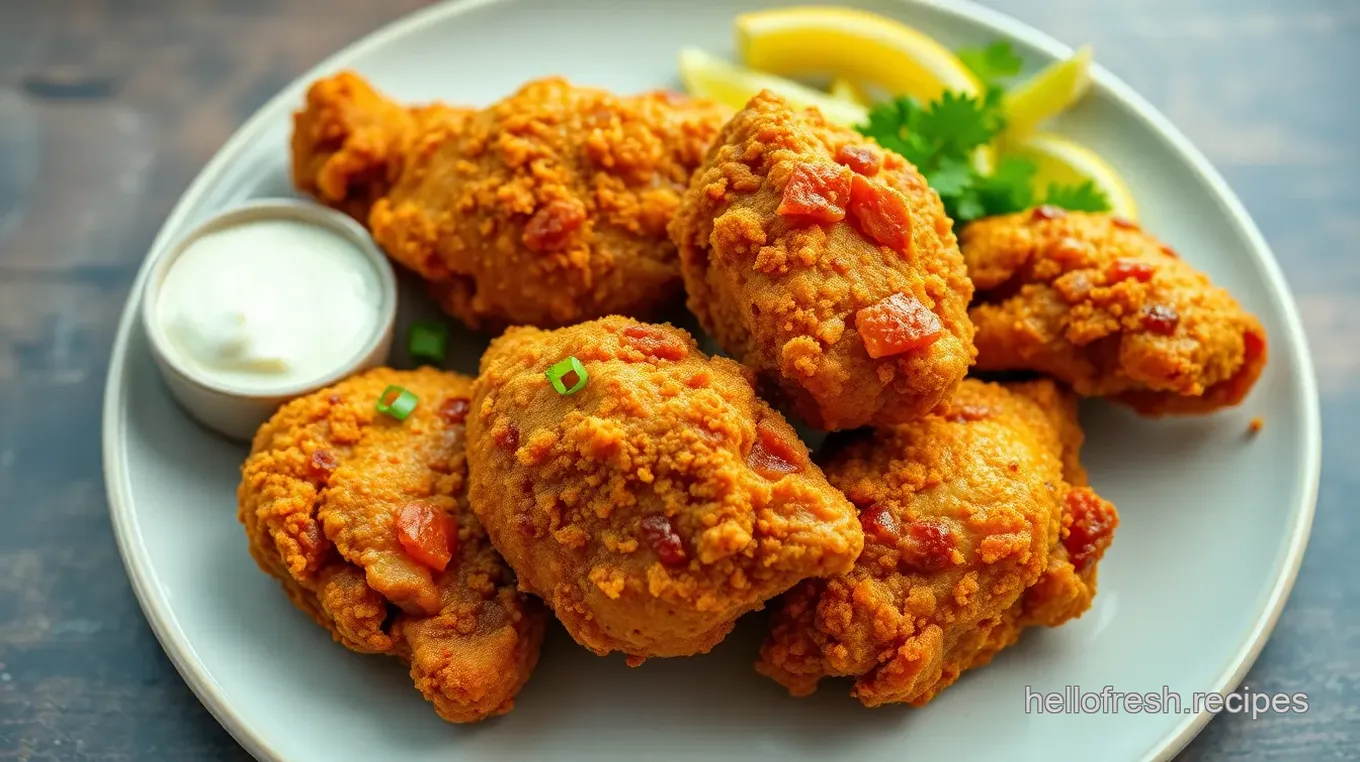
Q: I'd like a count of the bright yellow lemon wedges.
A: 4